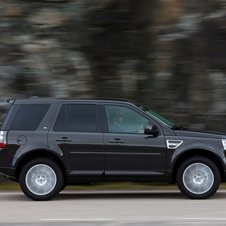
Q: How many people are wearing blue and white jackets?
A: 0